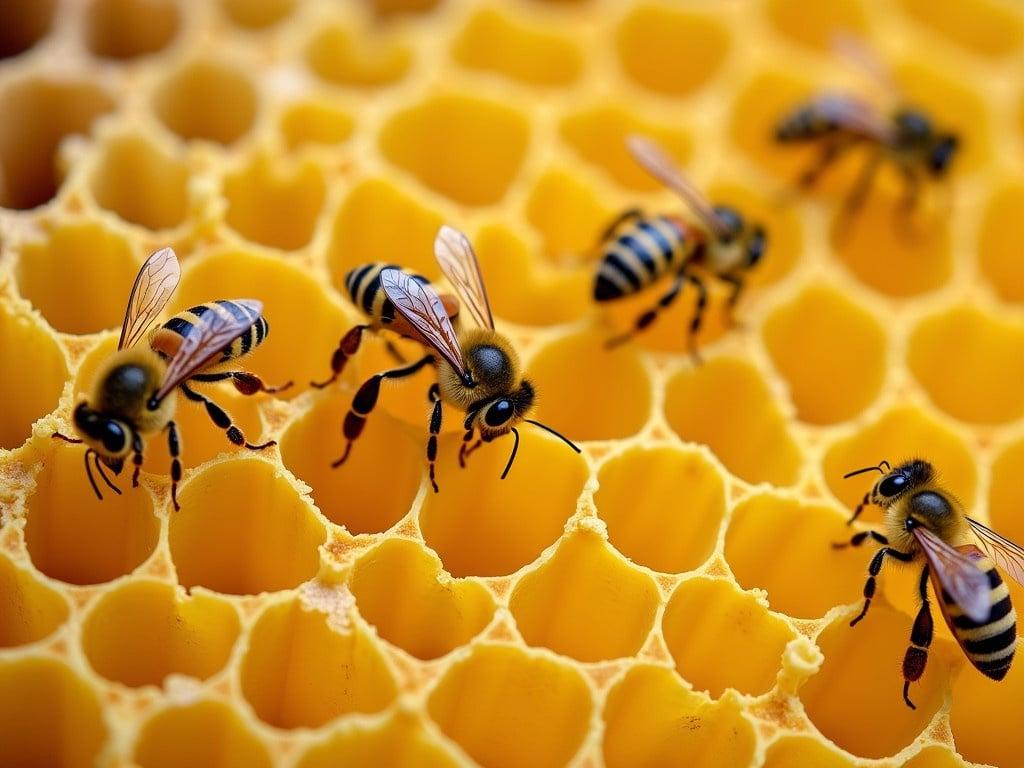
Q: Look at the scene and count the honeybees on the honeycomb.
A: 5